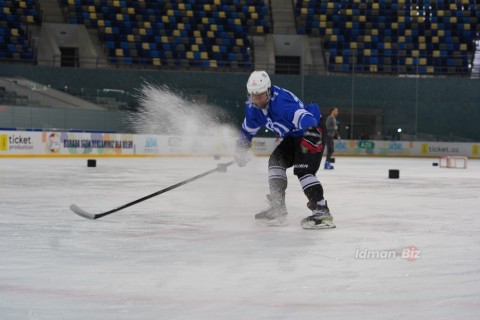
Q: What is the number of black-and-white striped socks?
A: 2